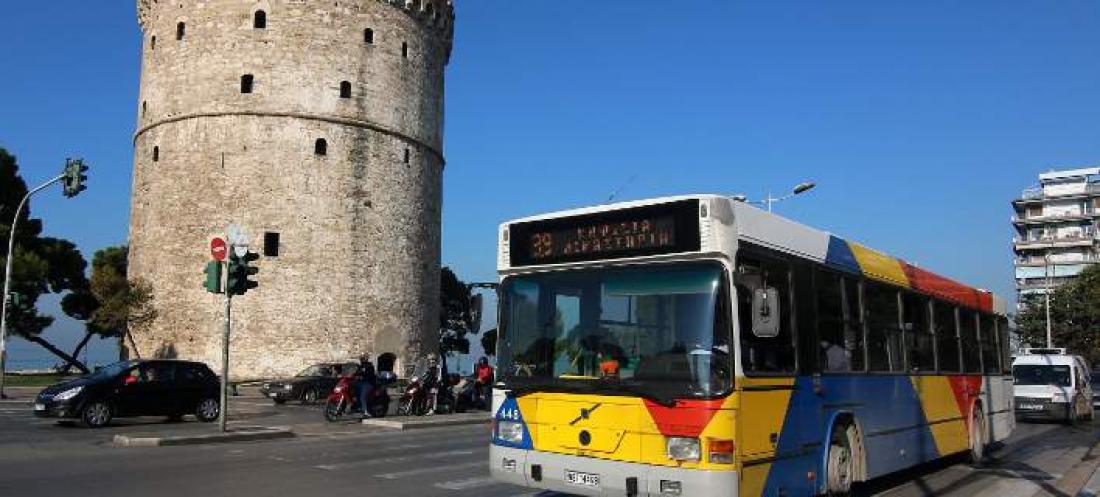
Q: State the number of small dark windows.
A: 12